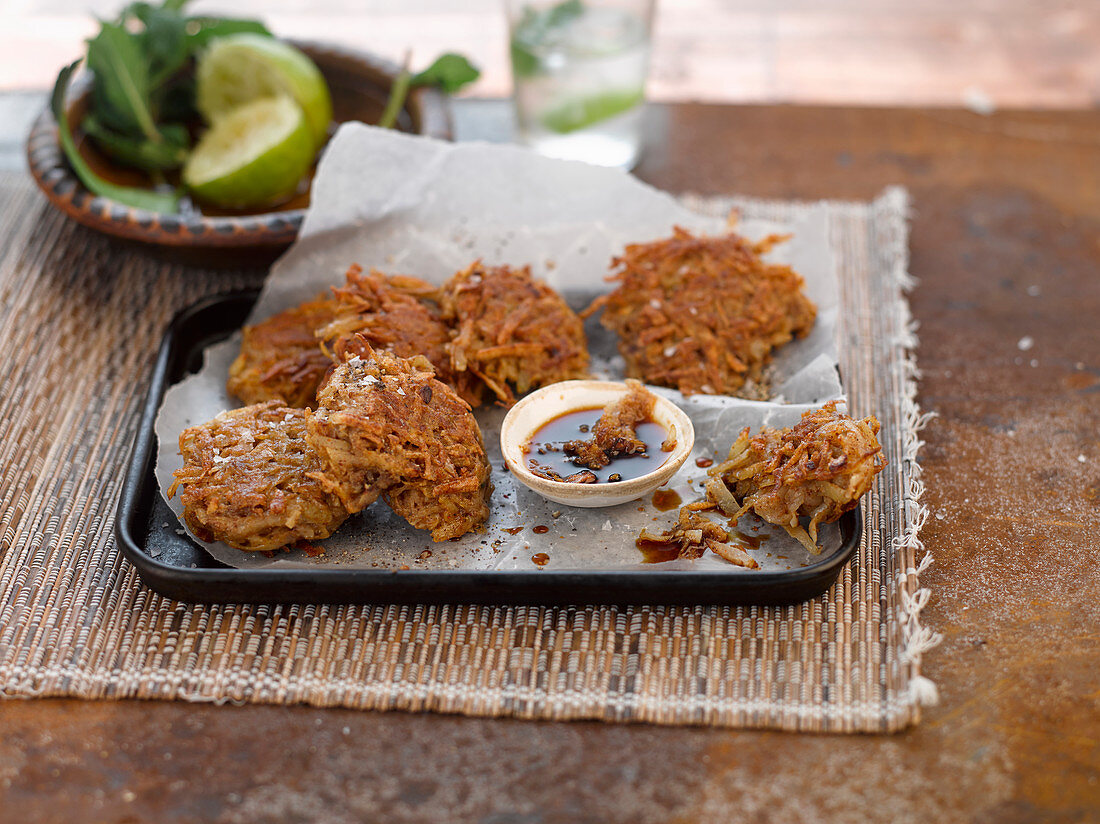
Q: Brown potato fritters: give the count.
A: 7